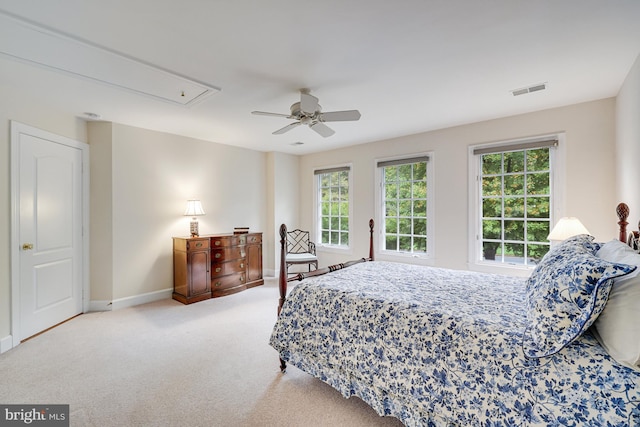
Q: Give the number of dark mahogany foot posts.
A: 2